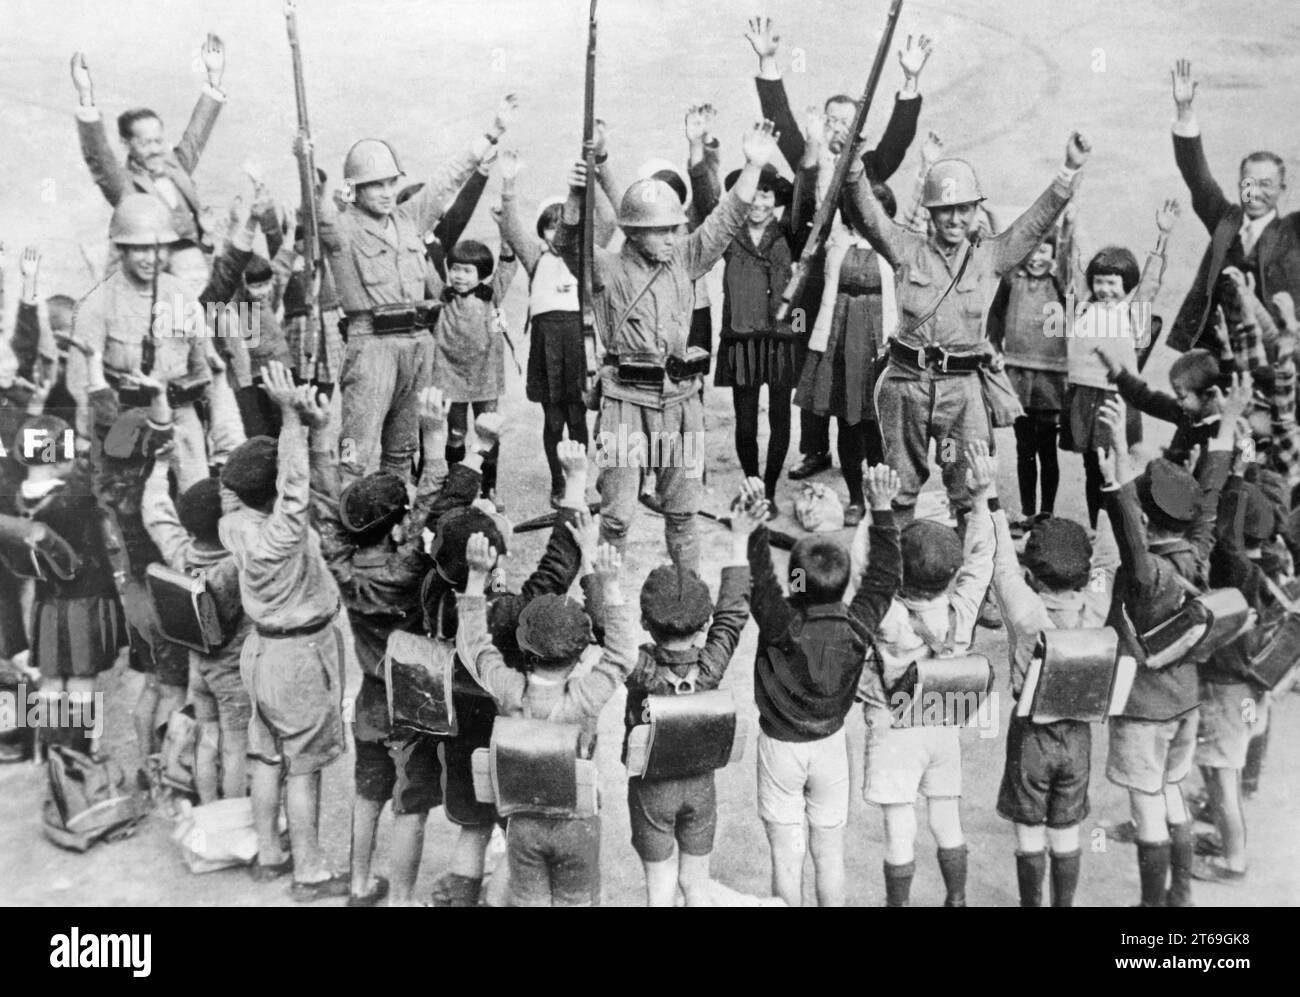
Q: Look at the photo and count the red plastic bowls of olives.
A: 0